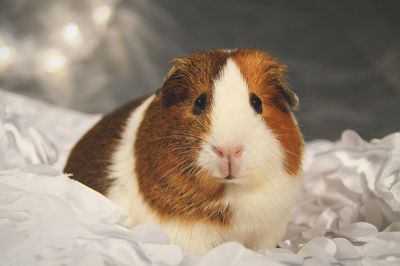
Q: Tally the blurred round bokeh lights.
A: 4